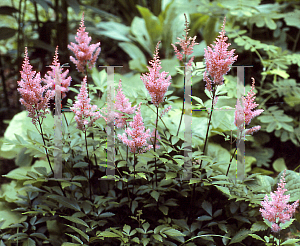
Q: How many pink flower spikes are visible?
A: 11